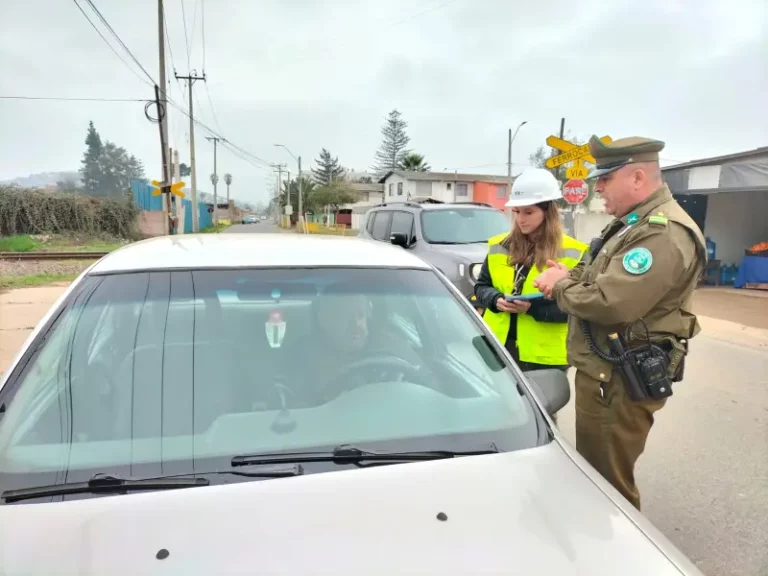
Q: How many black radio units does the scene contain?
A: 1